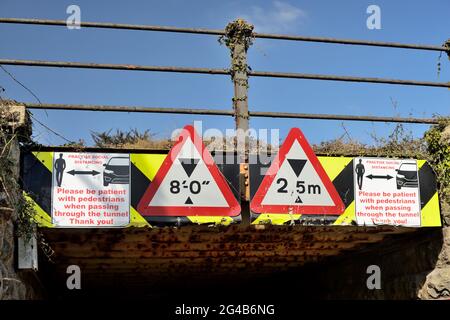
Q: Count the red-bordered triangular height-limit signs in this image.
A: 2